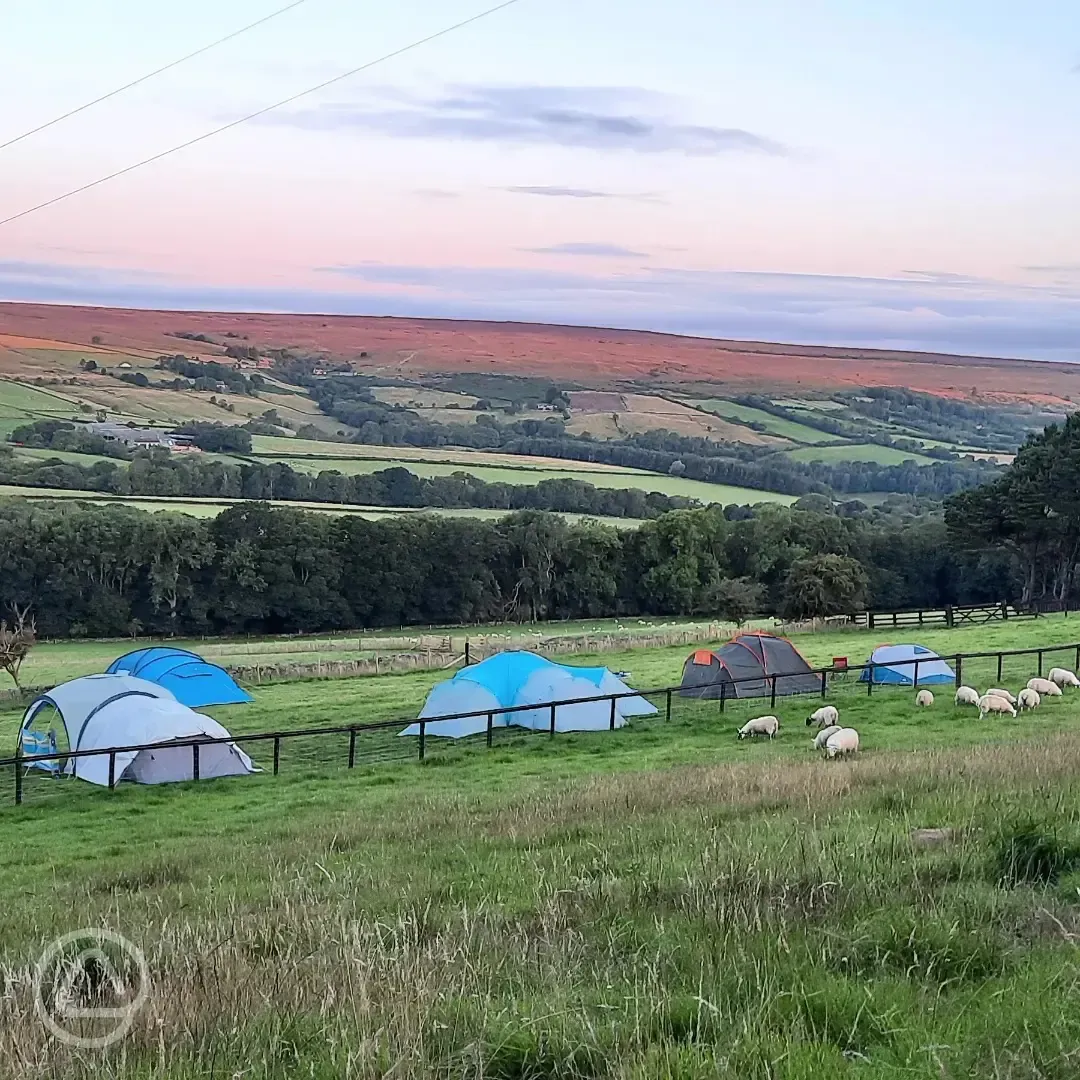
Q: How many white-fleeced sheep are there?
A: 11